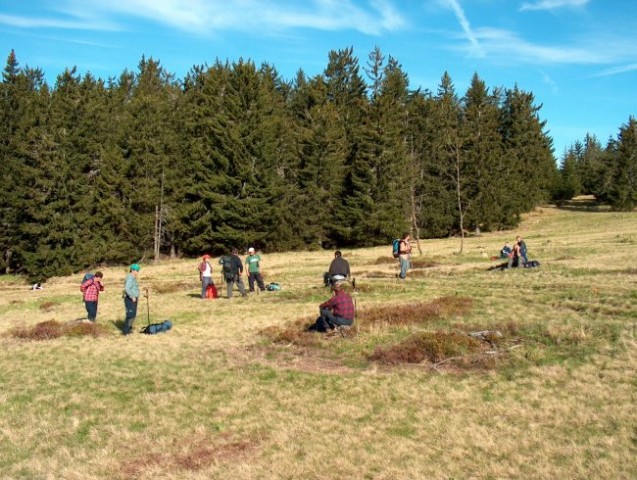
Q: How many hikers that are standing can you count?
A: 8